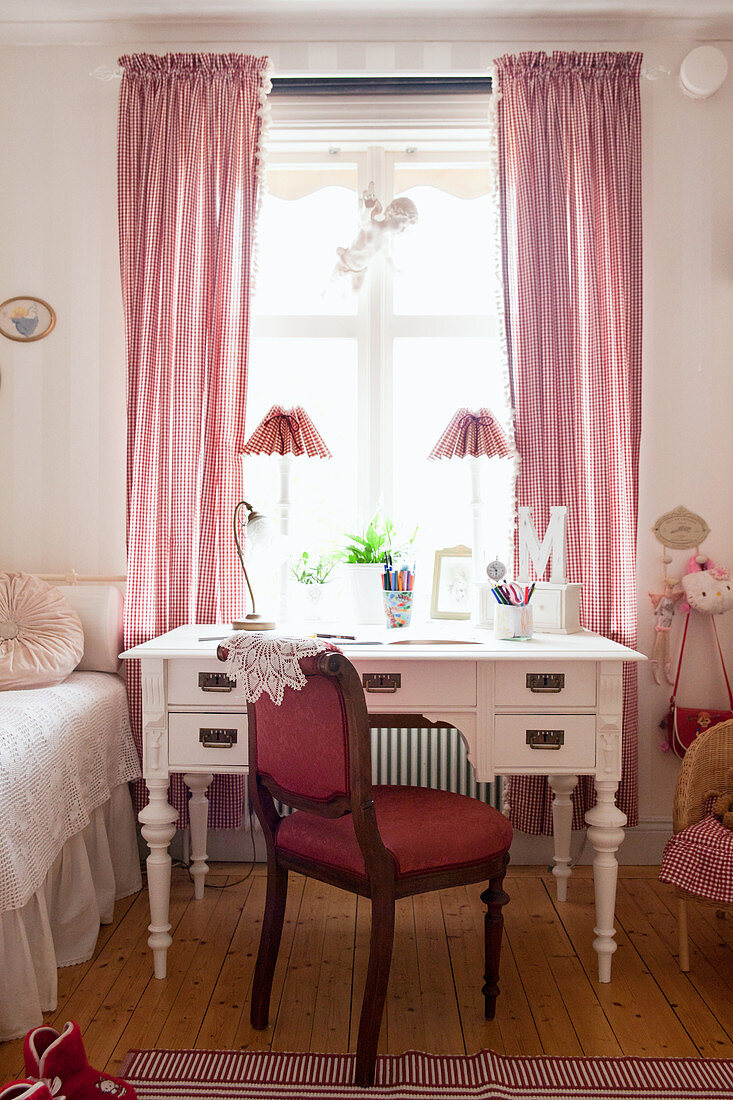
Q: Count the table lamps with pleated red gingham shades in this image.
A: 2